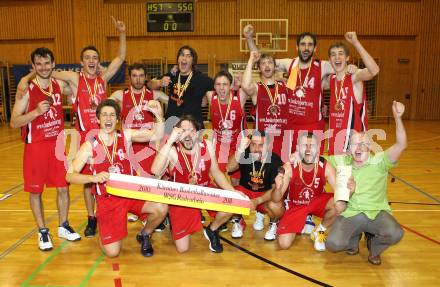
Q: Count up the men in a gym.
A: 13